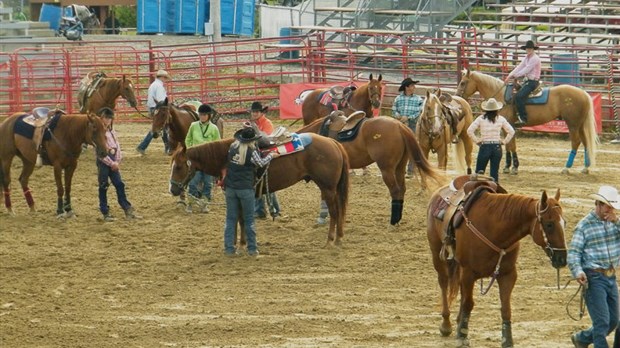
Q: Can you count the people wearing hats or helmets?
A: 9